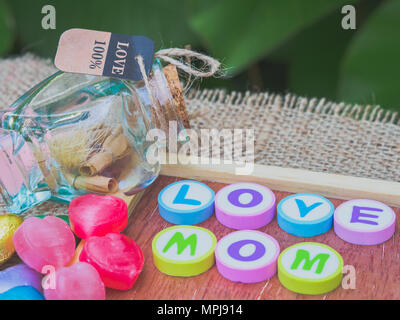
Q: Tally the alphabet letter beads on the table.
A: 7